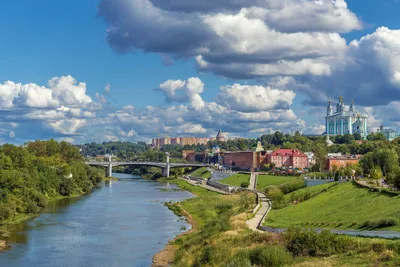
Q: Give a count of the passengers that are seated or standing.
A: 0